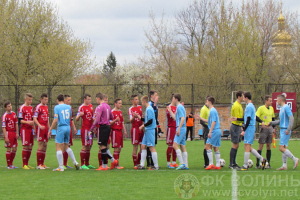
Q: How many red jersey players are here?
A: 9